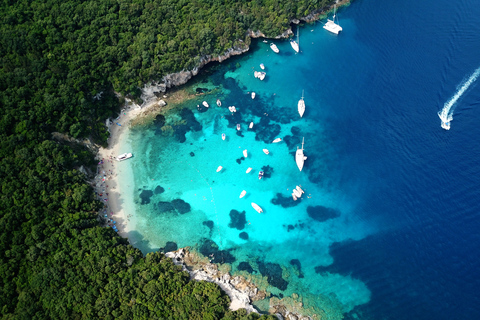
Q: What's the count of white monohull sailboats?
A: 3